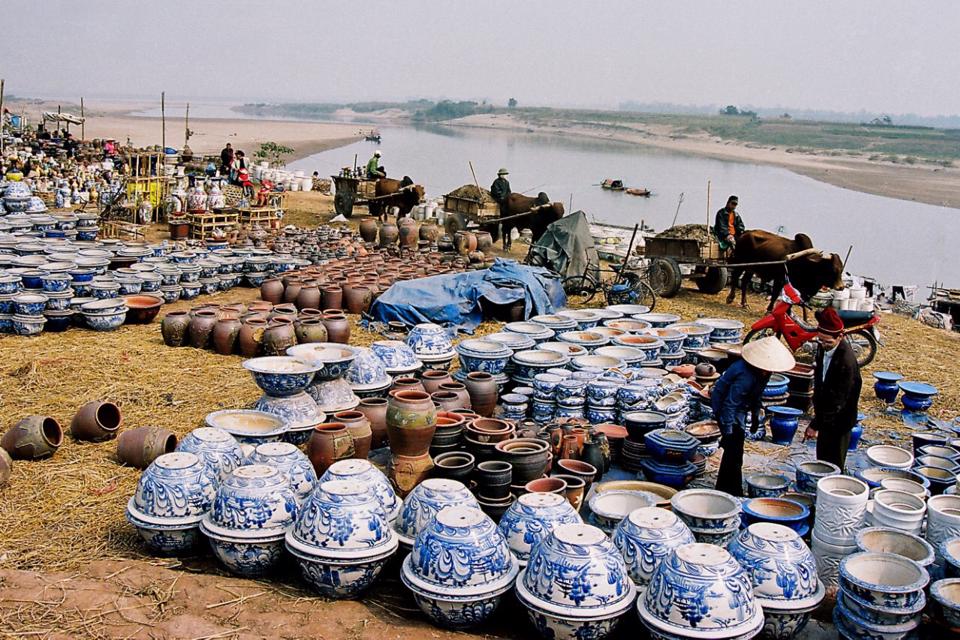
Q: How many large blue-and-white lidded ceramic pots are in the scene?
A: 13